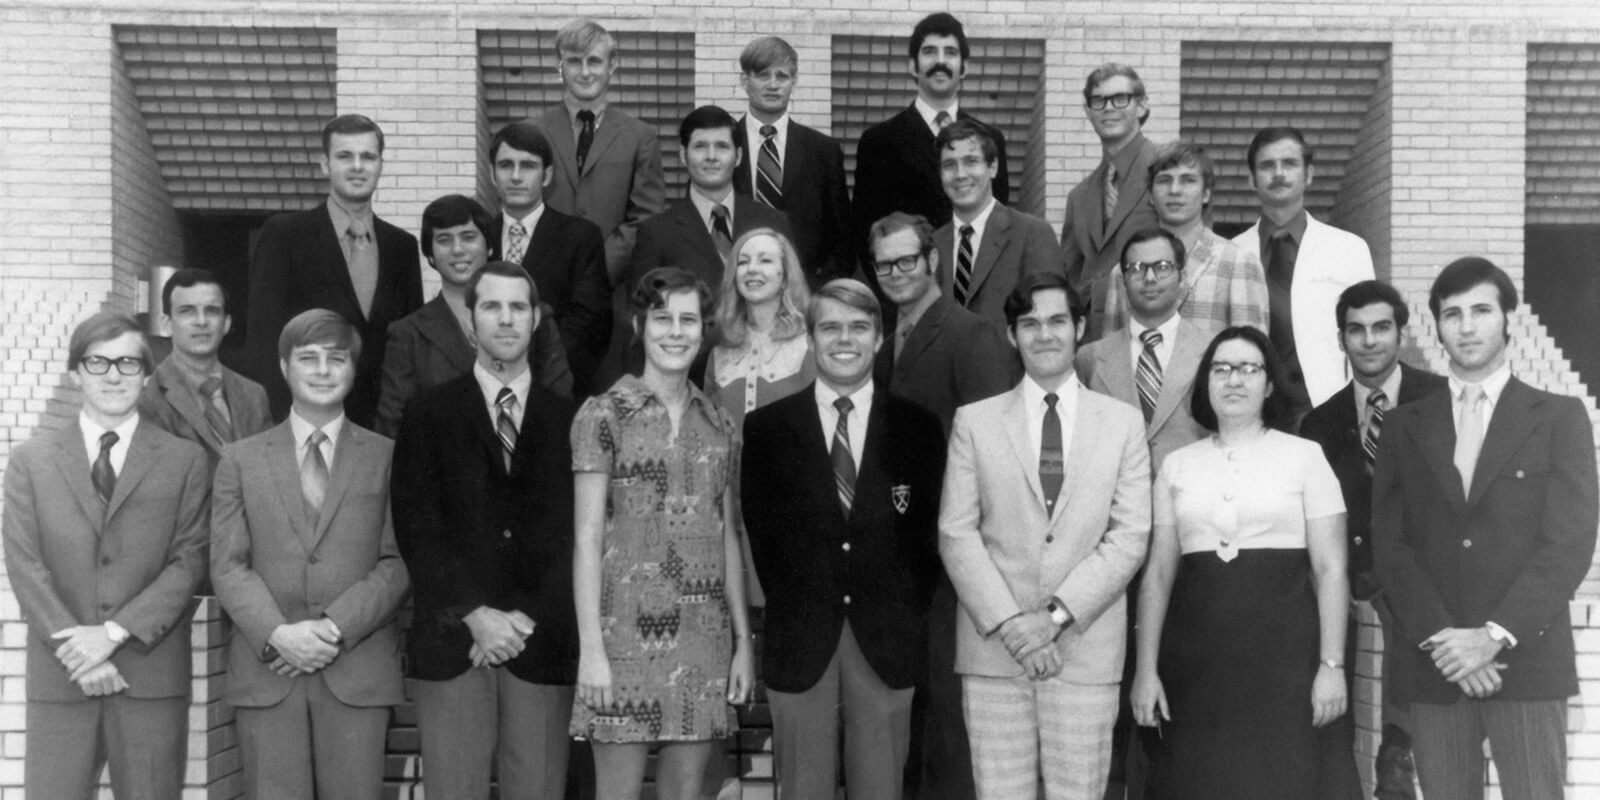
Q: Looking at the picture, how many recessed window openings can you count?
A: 5